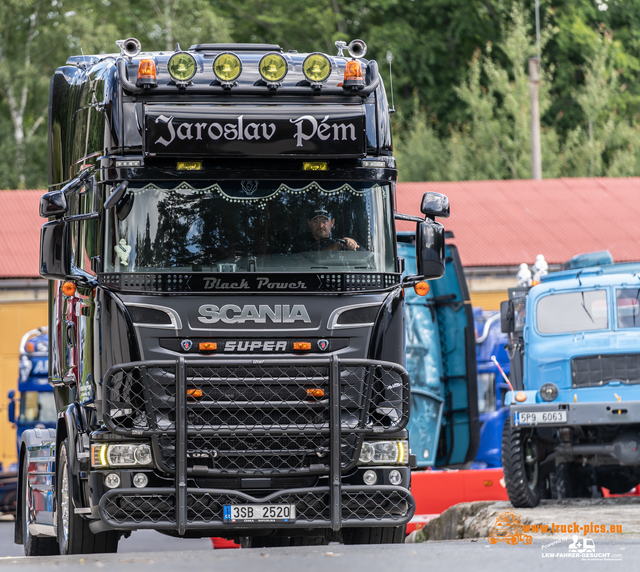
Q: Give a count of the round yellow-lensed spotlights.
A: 4